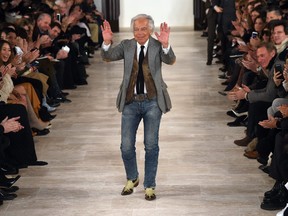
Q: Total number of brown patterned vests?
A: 1